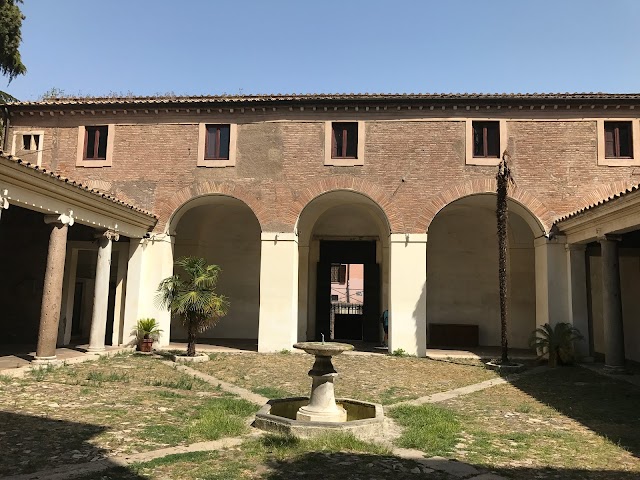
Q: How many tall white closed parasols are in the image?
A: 0